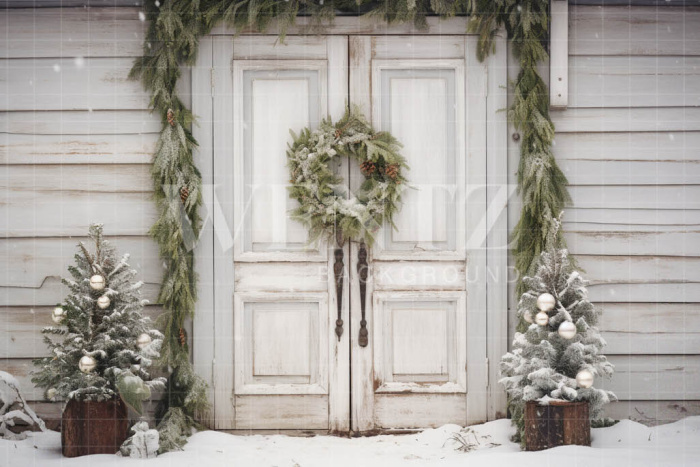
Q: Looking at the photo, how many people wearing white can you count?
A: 0